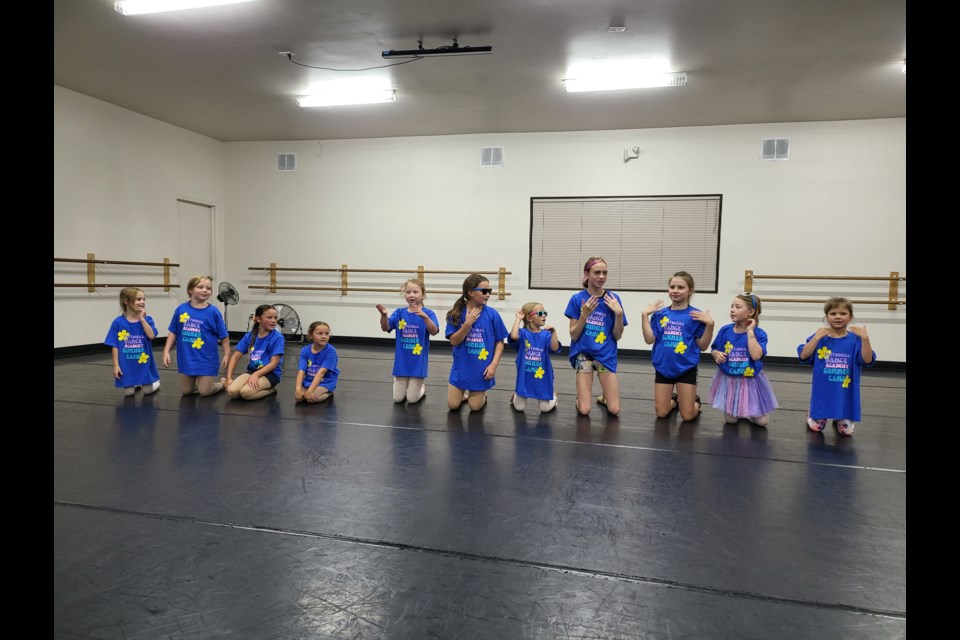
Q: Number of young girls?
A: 11